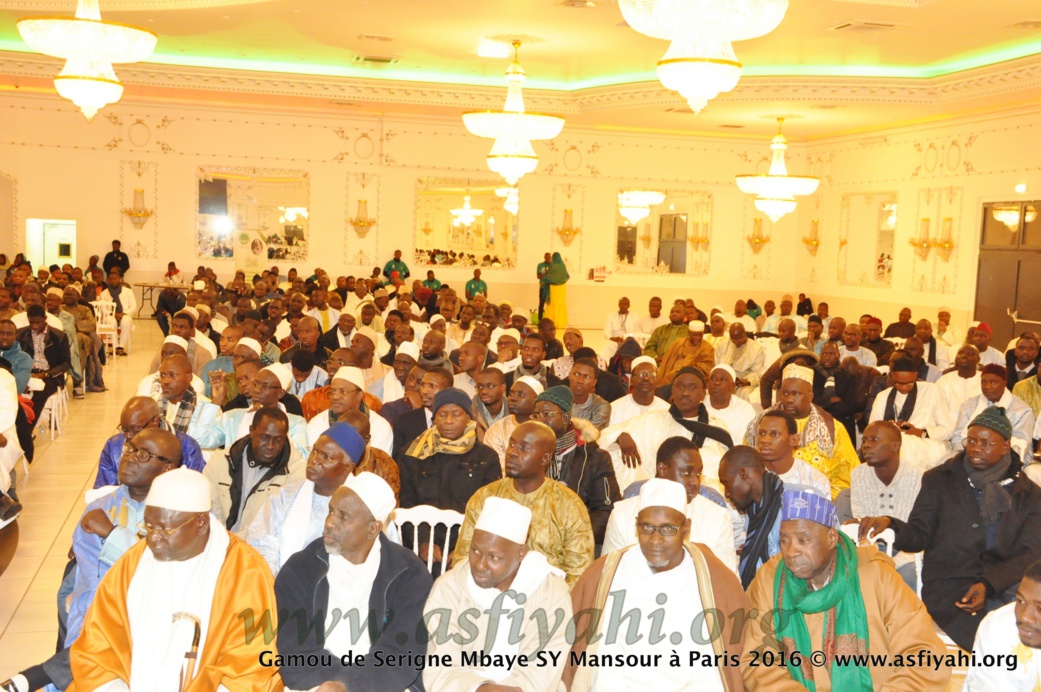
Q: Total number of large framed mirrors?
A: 4